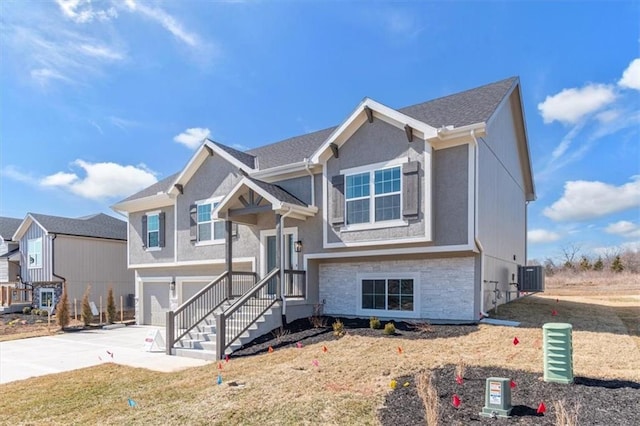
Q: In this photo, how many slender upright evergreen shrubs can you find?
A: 3